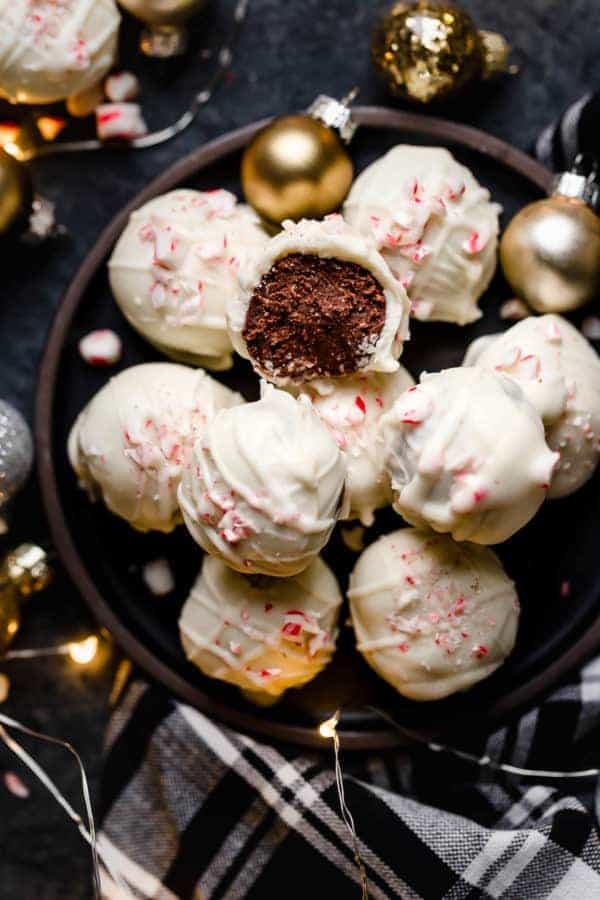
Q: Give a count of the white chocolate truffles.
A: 11